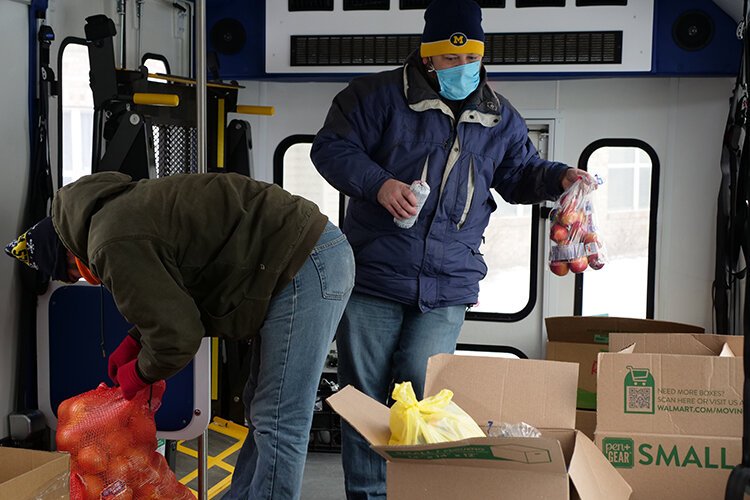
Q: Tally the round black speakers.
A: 2